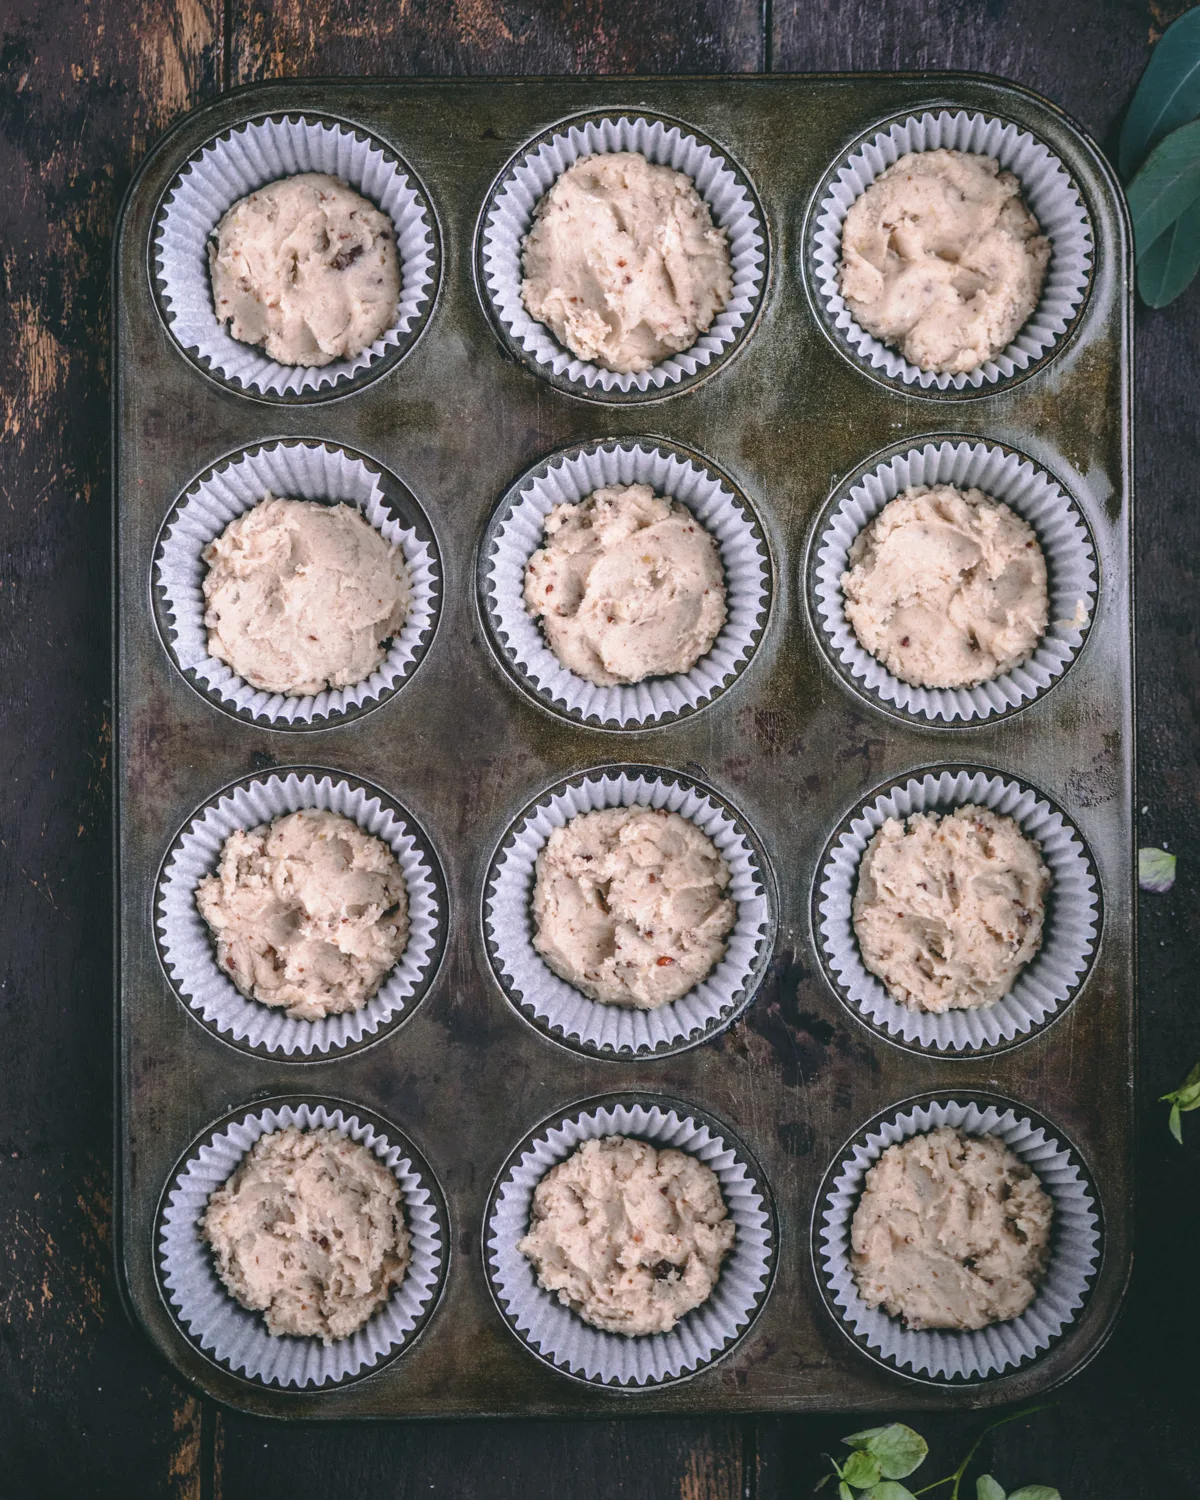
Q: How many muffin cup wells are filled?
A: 12